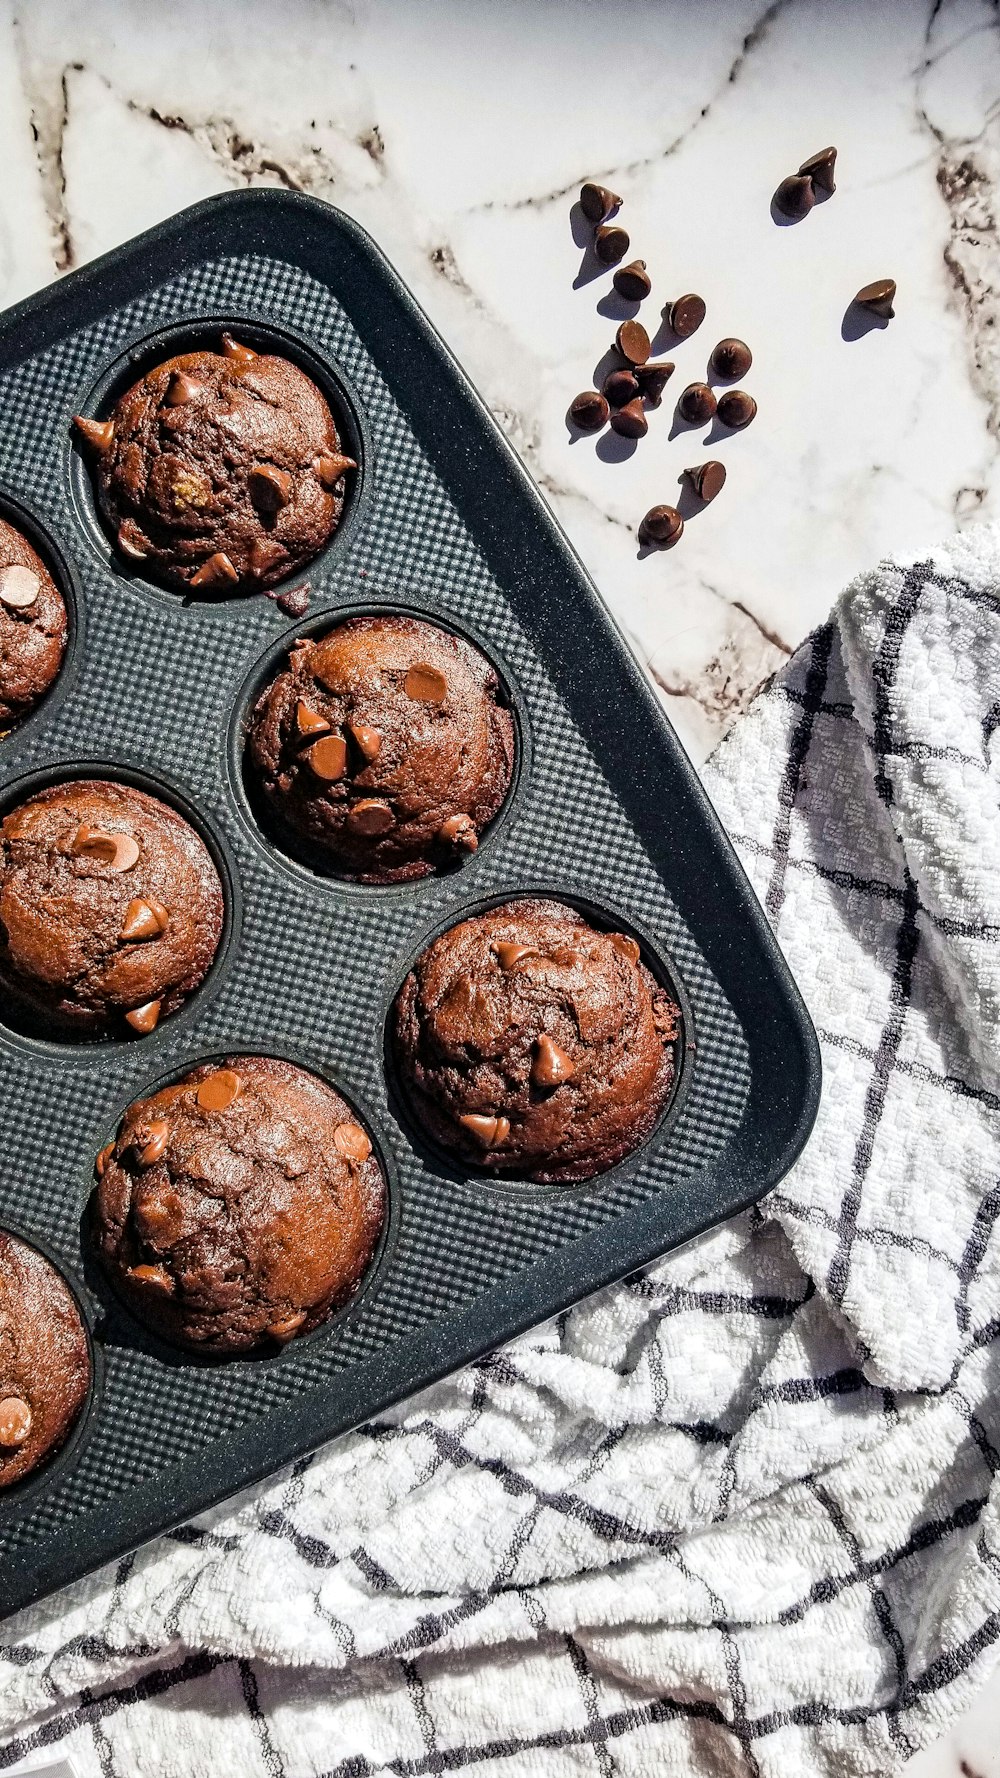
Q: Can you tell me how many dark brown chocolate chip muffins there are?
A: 7